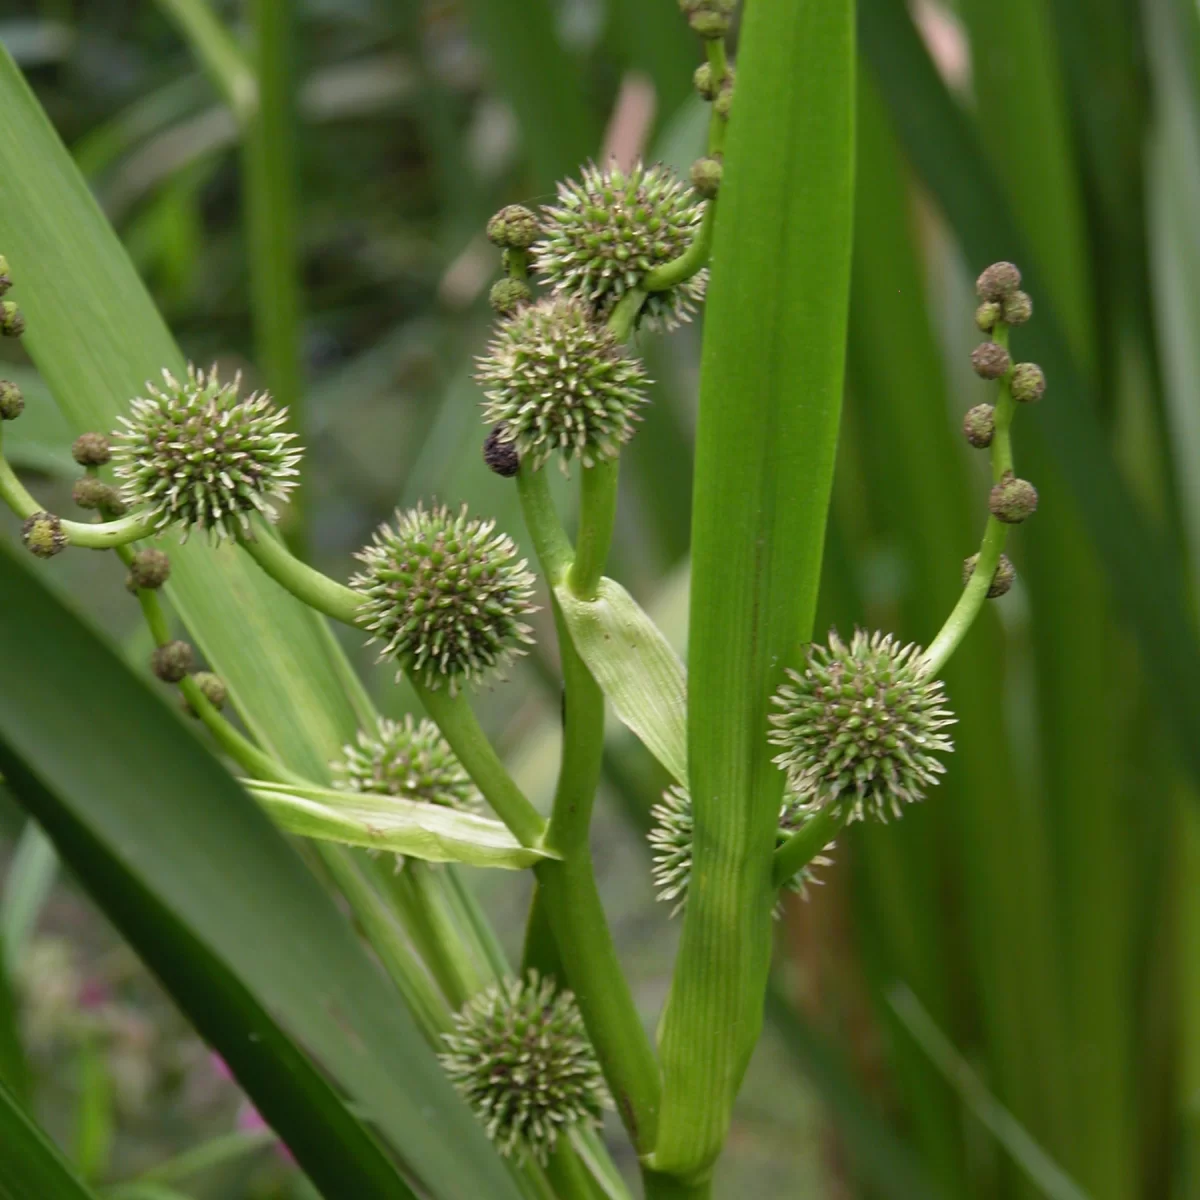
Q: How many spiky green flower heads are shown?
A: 8